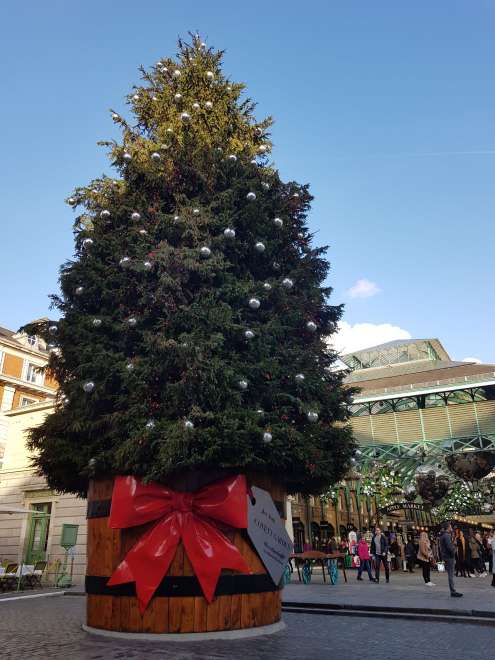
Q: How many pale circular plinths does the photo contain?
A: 1